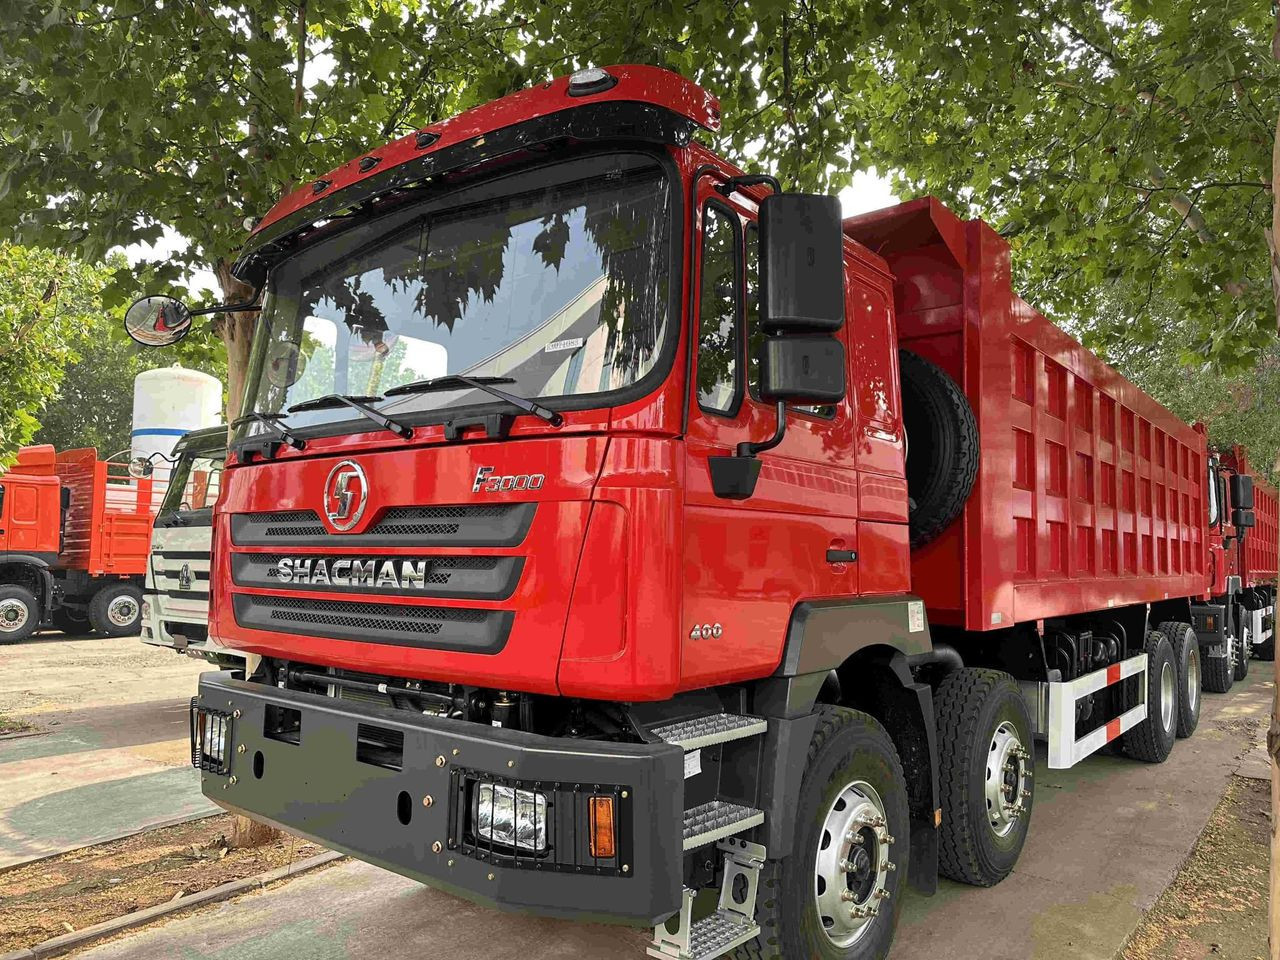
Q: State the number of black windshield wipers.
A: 3